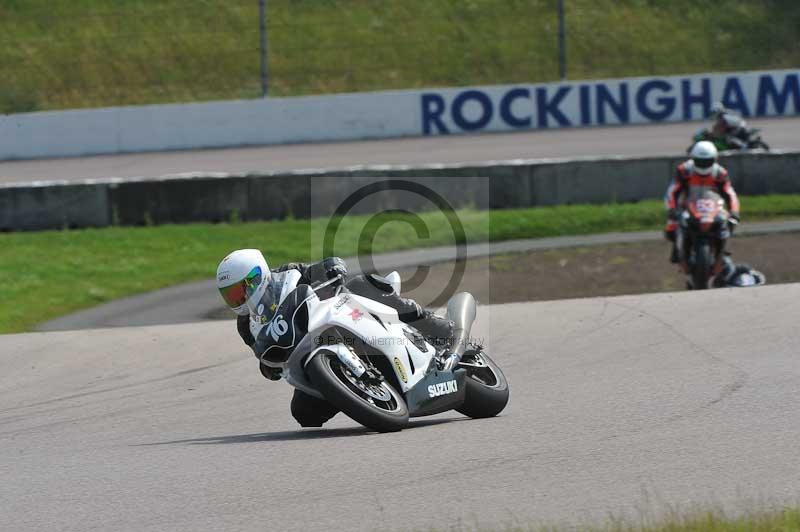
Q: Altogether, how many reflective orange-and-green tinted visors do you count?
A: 1